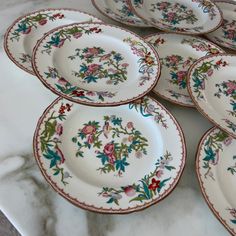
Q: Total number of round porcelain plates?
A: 9